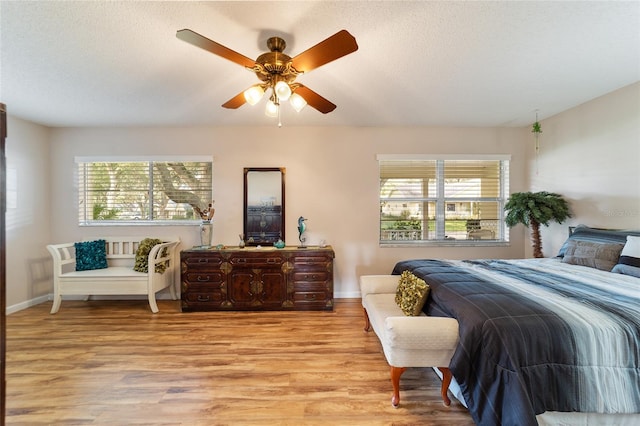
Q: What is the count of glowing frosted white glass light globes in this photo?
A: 4